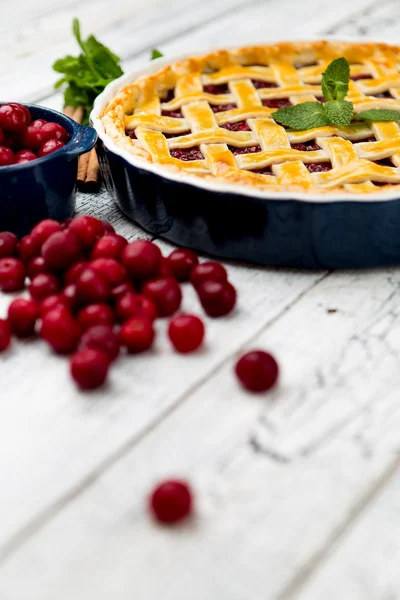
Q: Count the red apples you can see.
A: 0